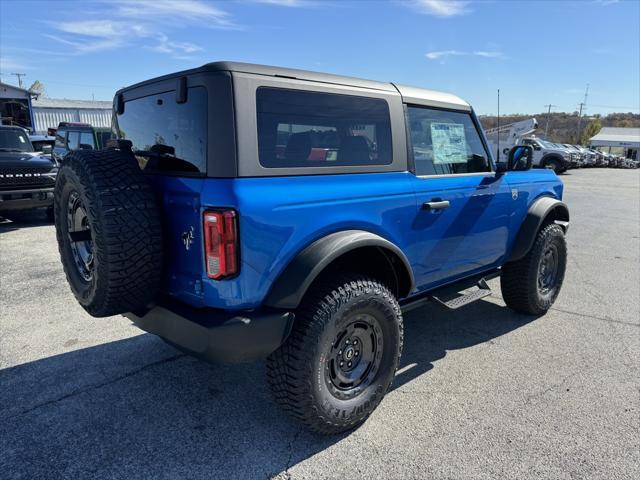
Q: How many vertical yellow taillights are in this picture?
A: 0